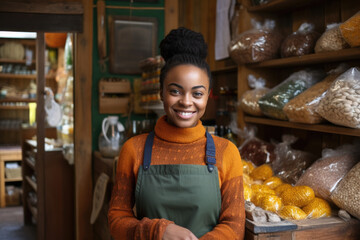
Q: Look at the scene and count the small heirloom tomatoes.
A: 0